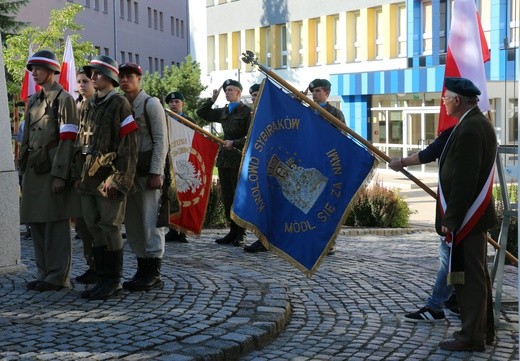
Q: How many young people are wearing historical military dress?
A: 4